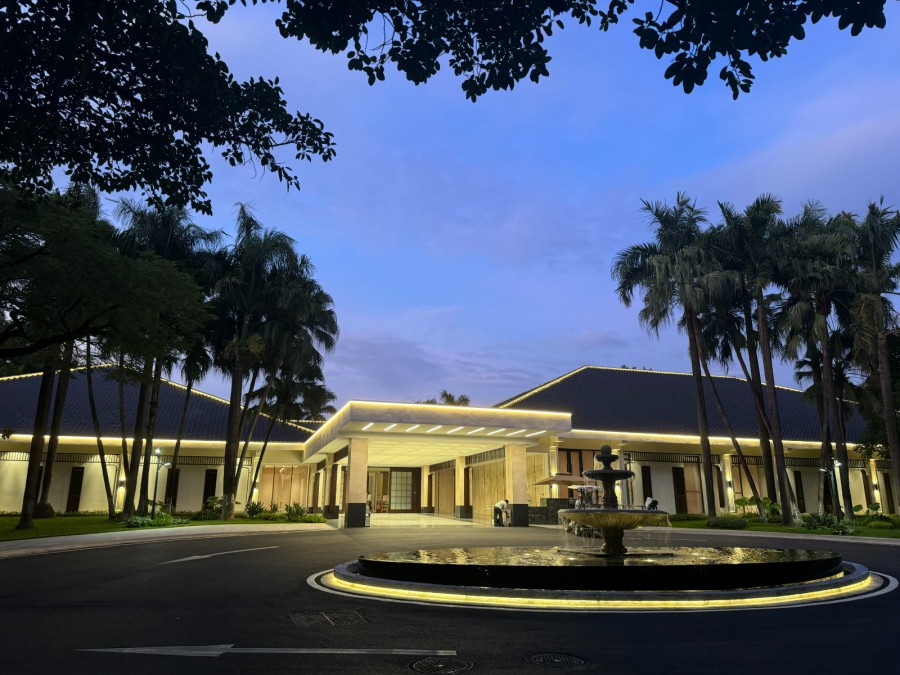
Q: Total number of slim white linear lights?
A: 9